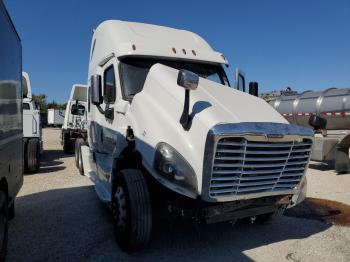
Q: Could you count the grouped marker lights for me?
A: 3